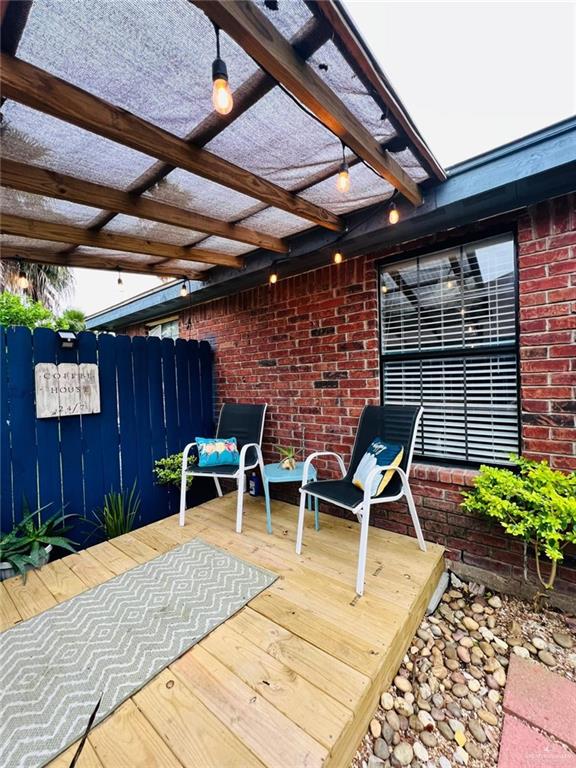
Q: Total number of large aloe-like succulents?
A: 1